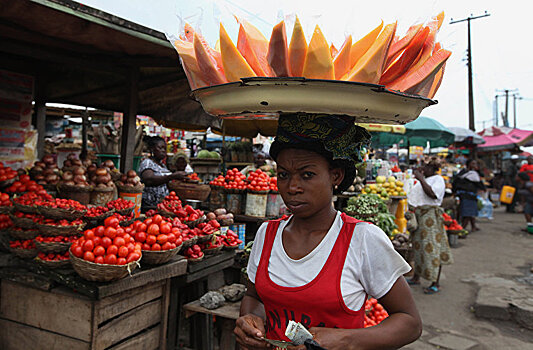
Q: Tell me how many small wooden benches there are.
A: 1